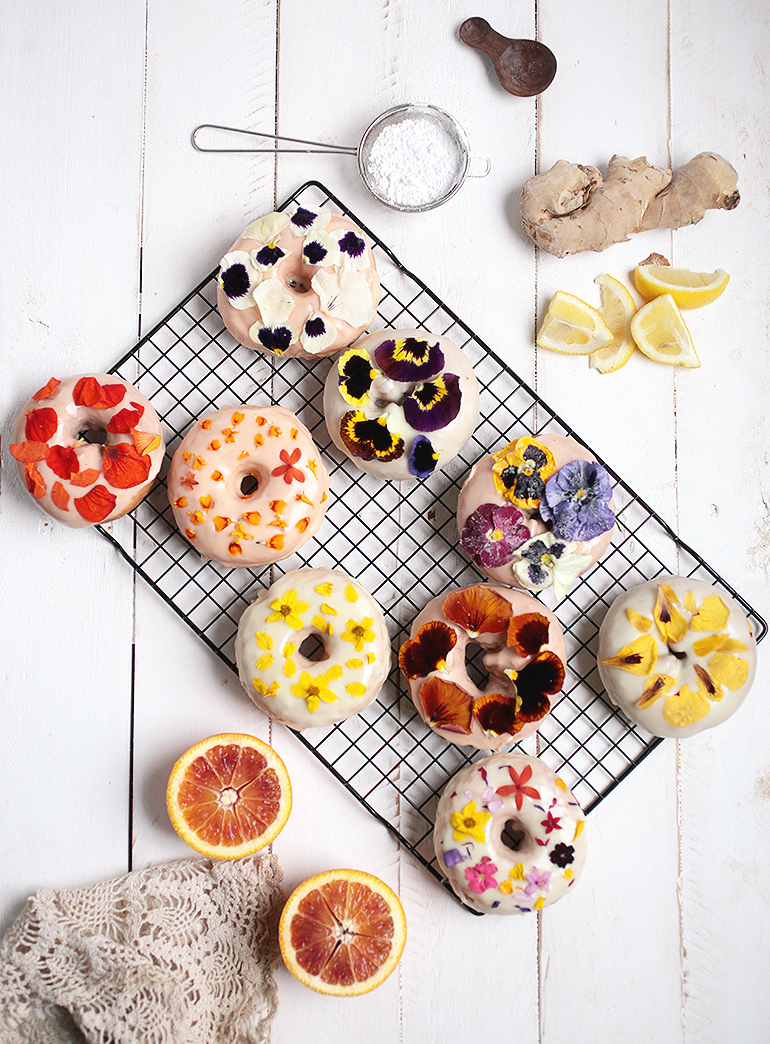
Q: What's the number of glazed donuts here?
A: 9